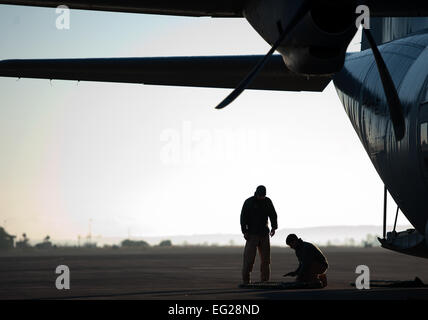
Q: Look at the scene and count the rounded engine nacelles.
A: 1